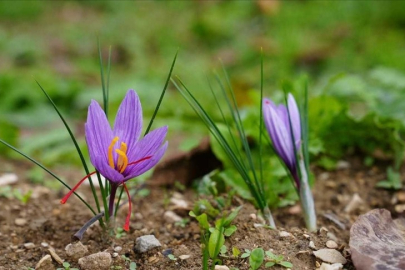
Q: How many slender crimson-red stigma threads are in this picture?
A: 3